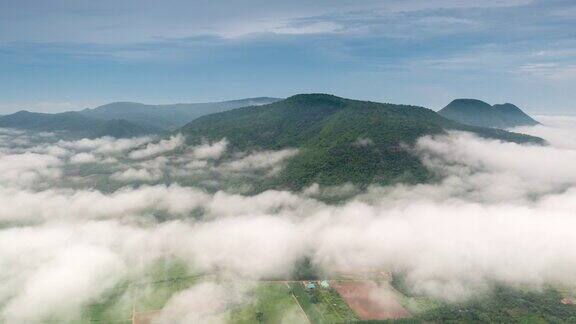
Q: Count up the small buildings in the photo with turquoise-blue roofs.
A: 2